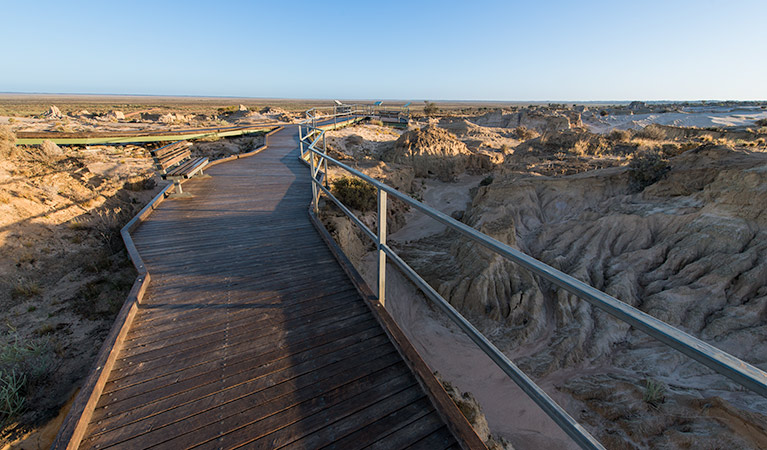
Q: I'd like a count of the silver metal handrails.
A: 2